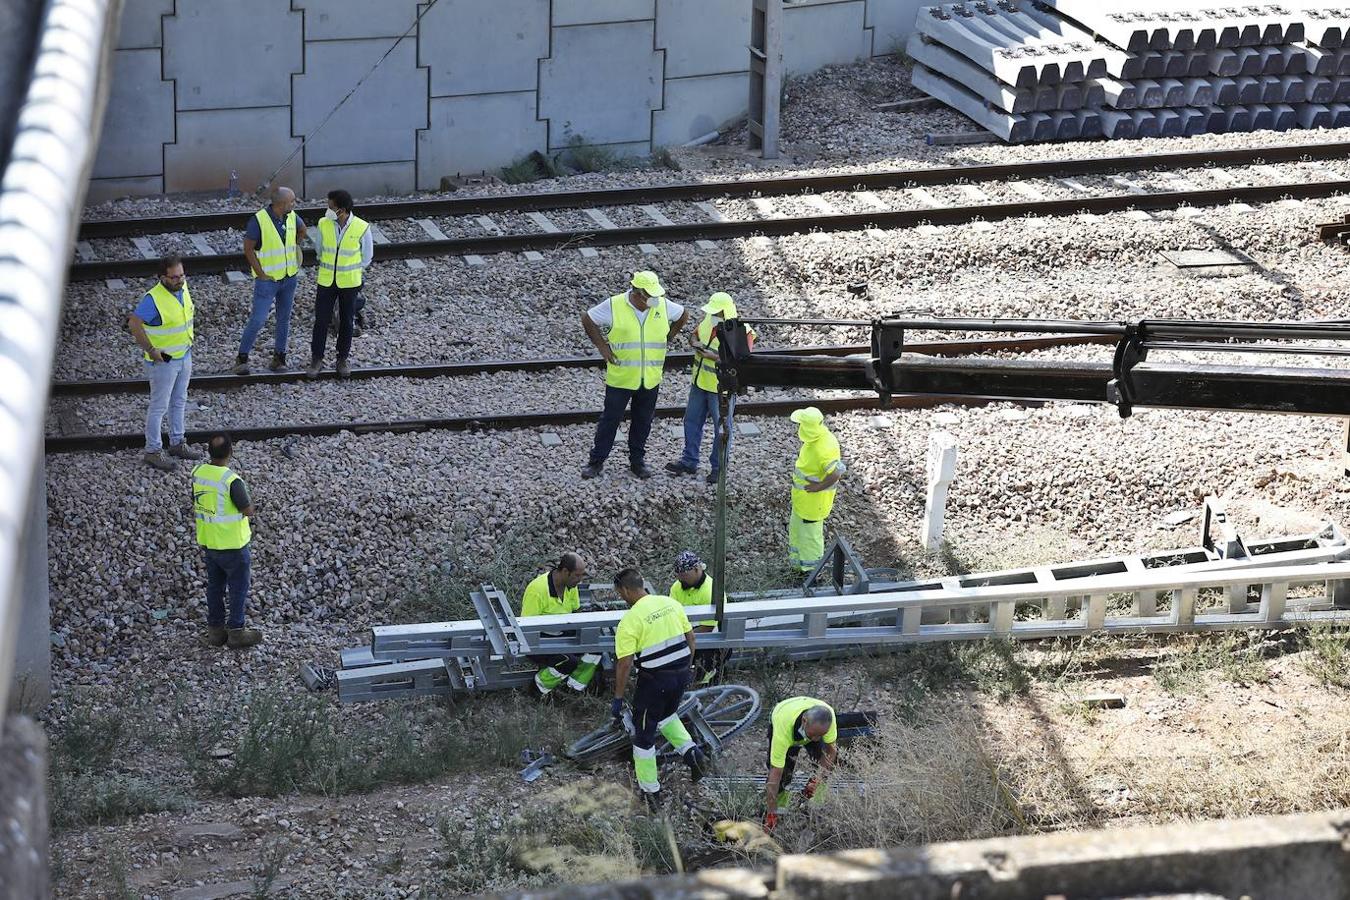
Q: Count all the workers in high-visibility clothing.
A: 11